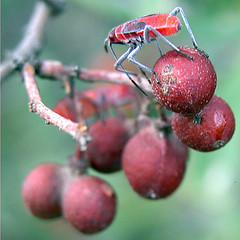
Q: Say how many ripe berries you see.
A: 6